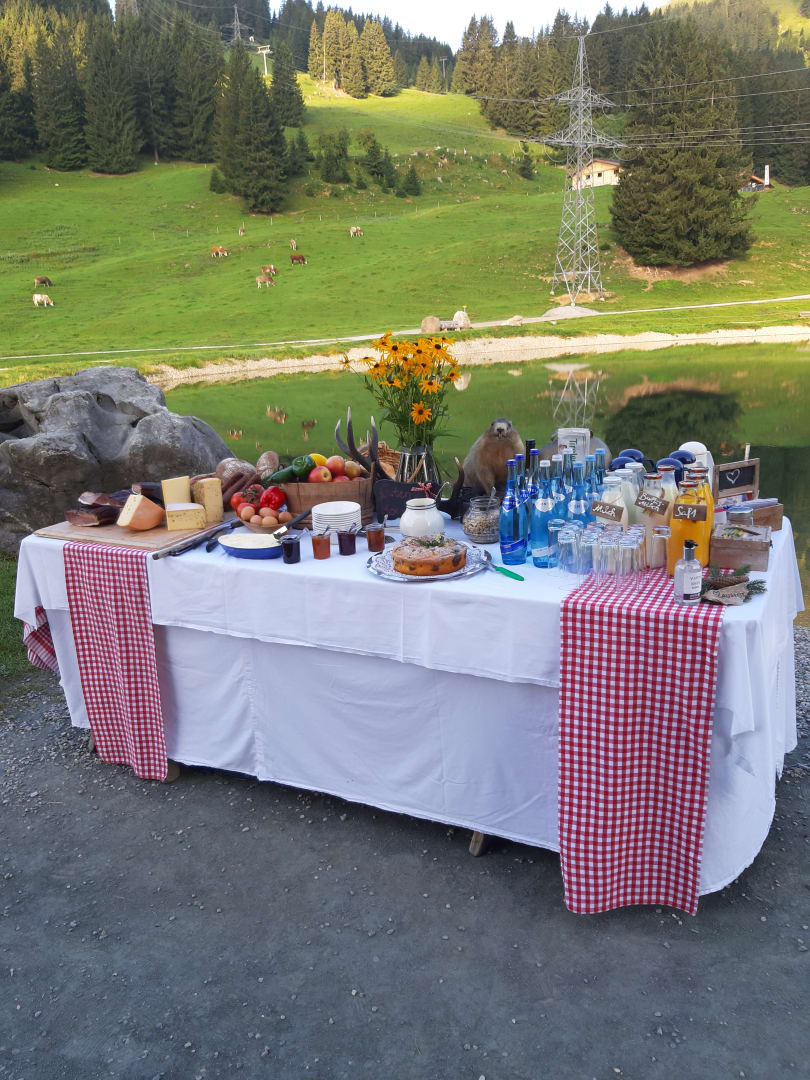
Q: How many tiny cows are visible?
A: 9